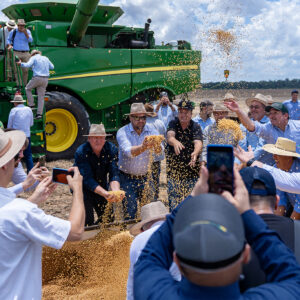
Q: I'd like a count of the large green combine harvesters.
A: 1